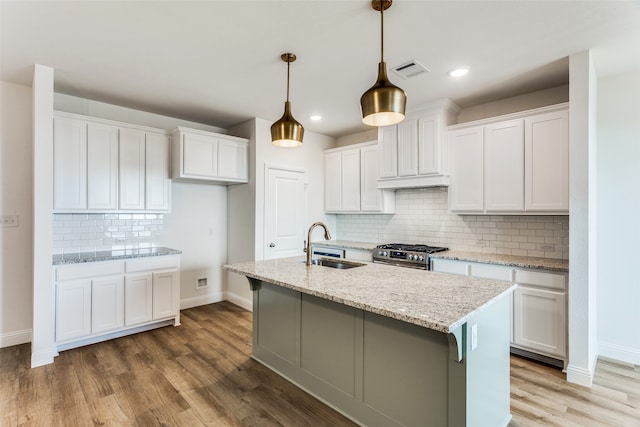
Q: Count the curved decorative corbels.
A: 2